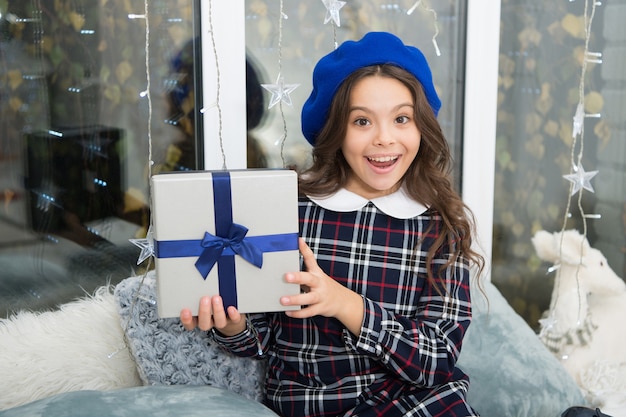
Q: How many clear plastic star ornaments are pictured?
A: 6